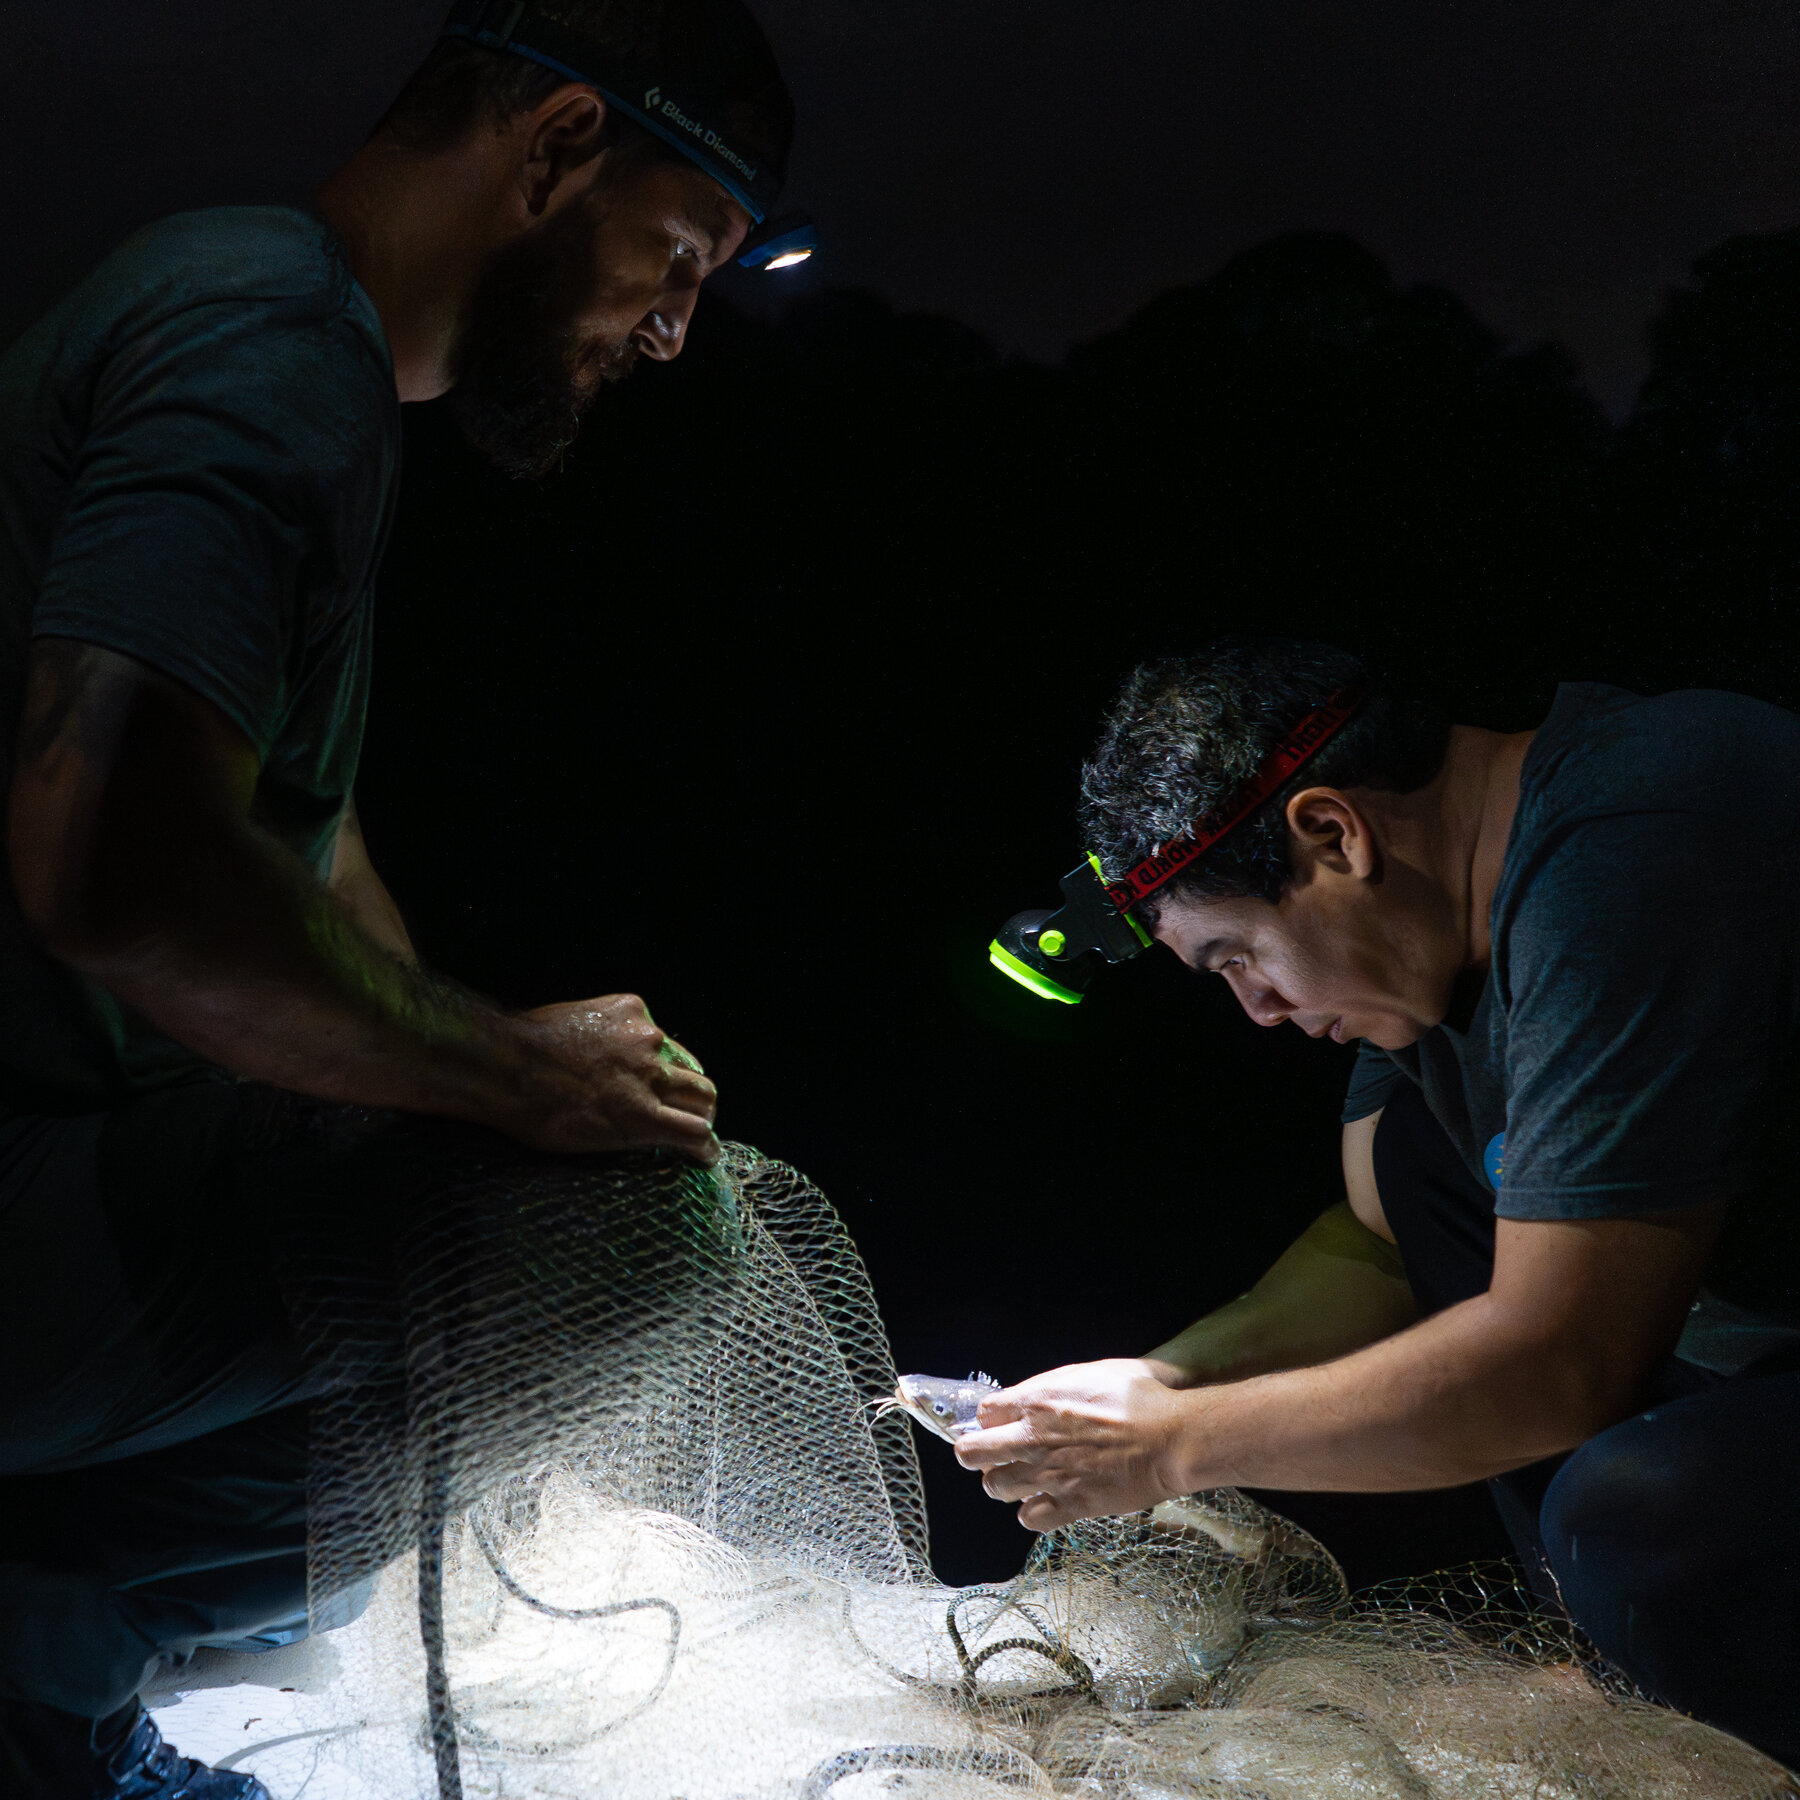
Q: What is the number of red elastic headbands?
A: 1